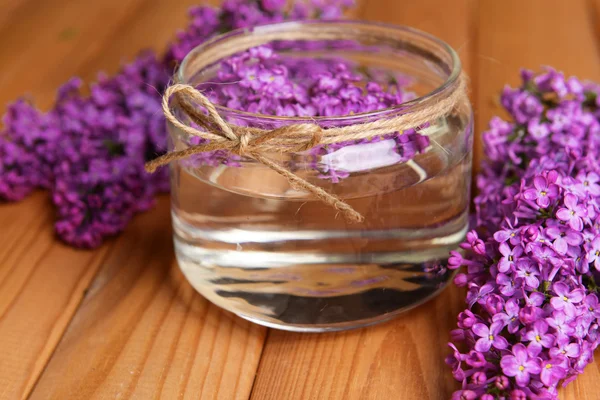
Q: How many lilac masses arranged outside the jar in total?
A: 2